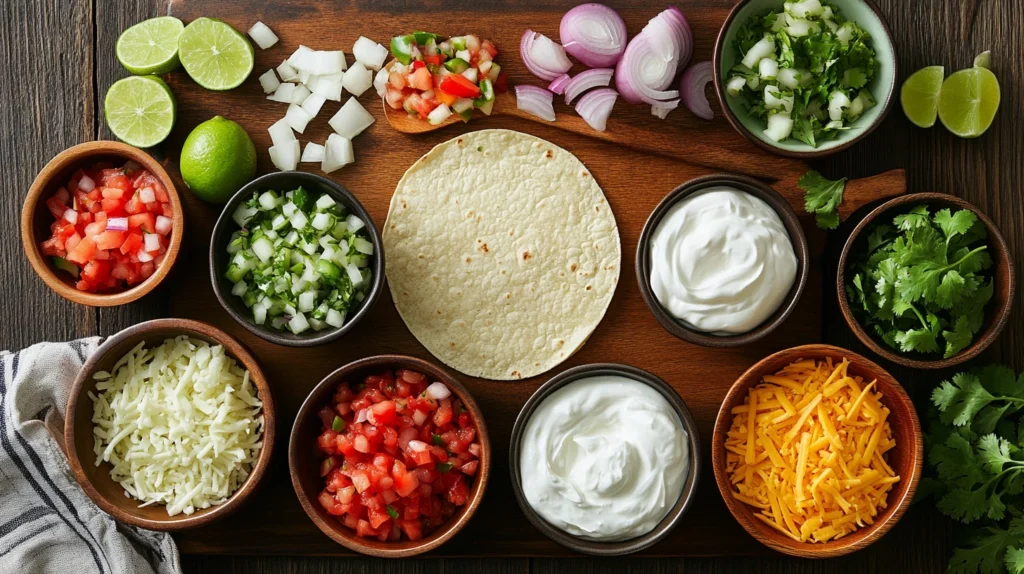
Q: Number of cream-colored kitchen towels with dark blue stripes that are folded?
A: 1